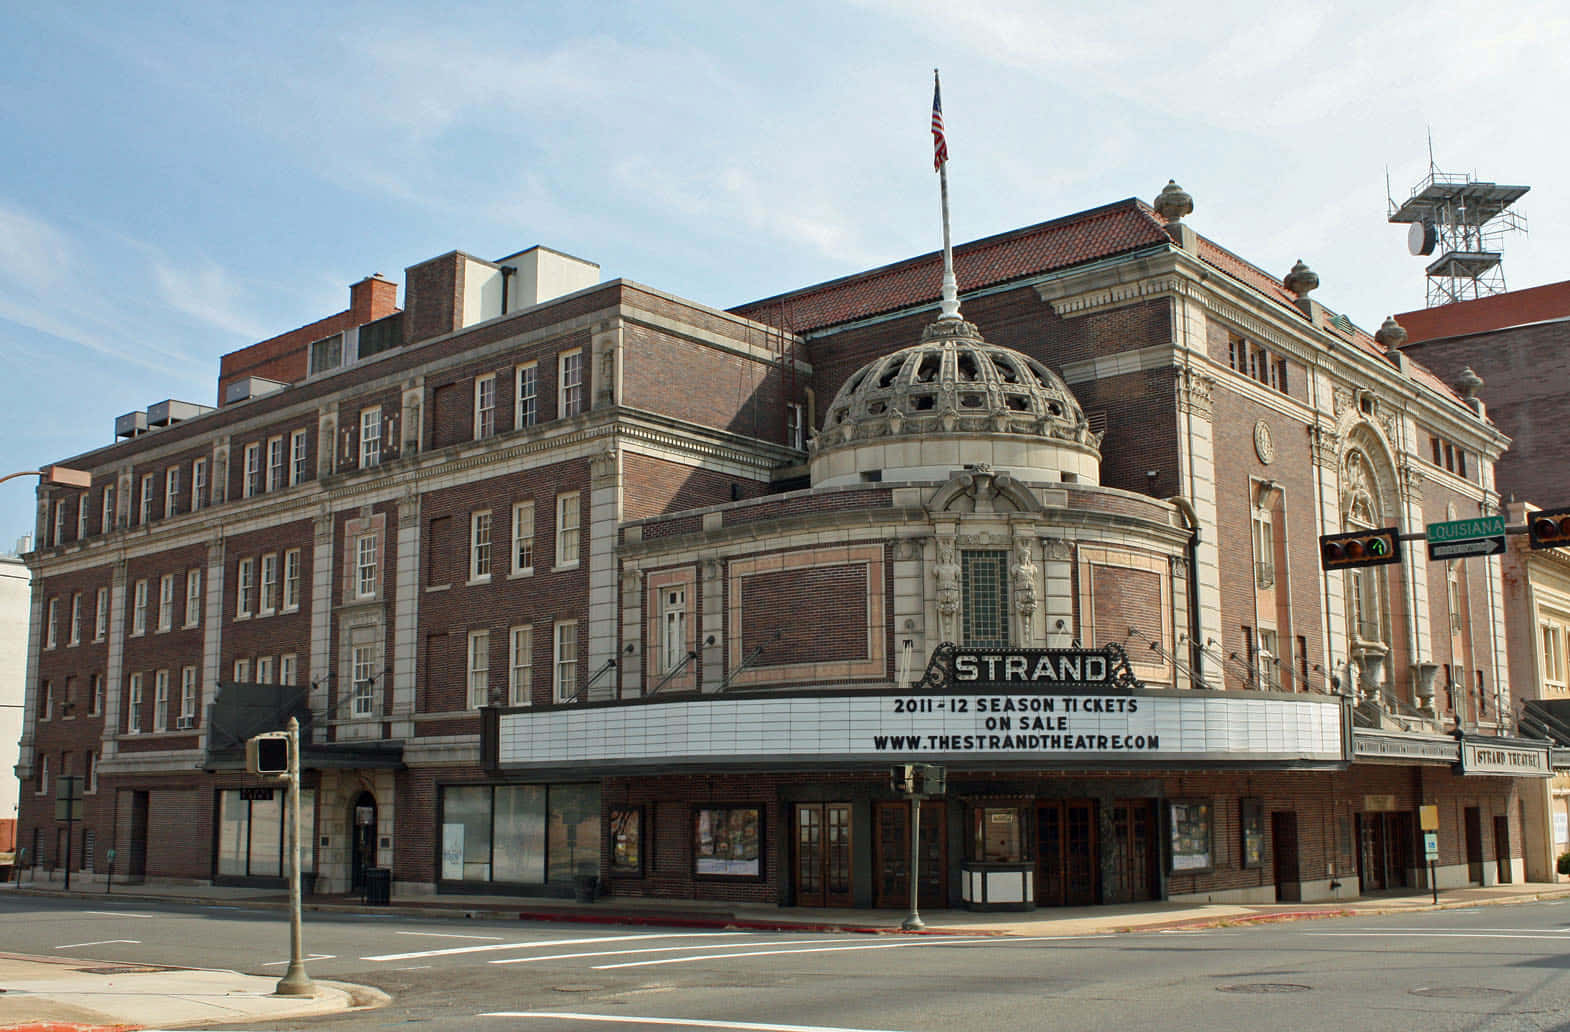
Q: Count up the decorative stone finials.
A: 4